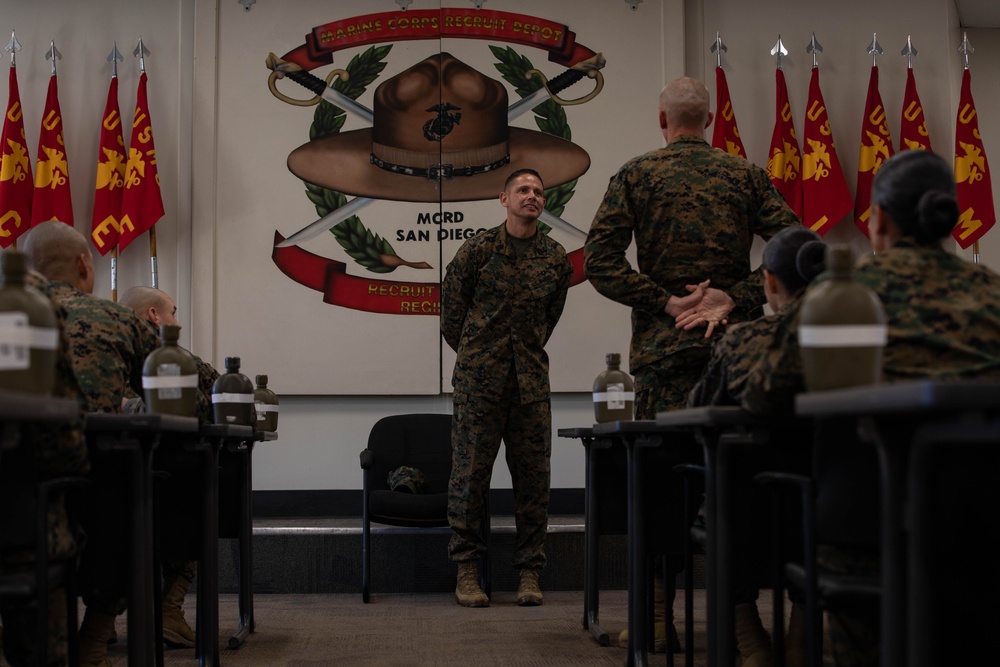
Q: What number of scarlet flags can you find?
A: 10